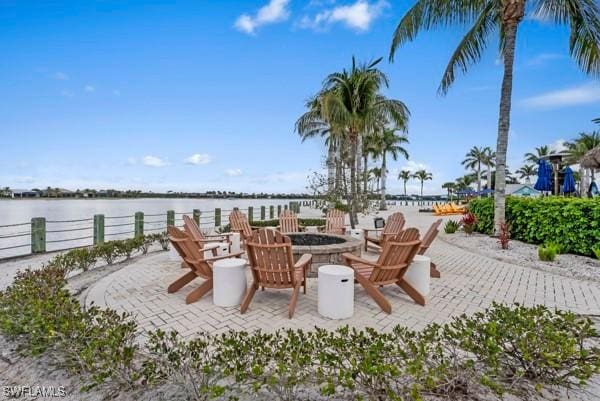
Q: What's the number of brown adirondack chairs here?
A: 9